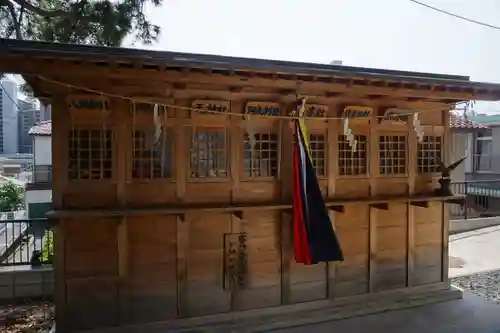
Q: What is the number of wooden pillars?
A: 9